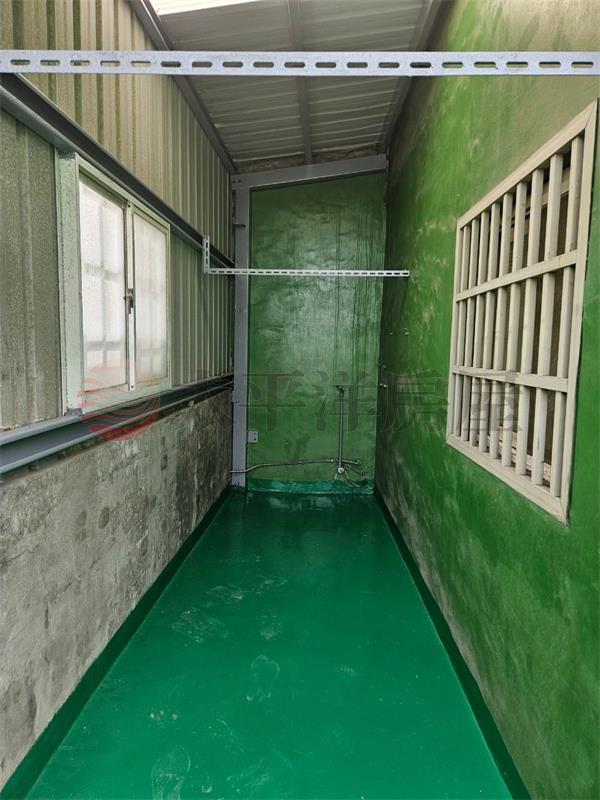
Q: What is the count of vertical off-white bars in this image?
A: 9